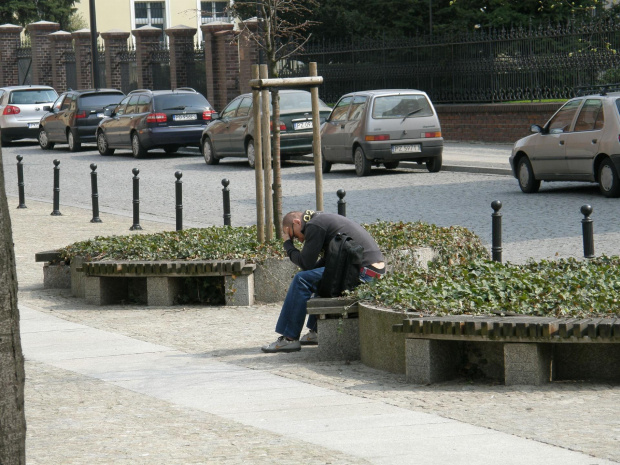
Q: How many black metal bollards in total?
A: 9